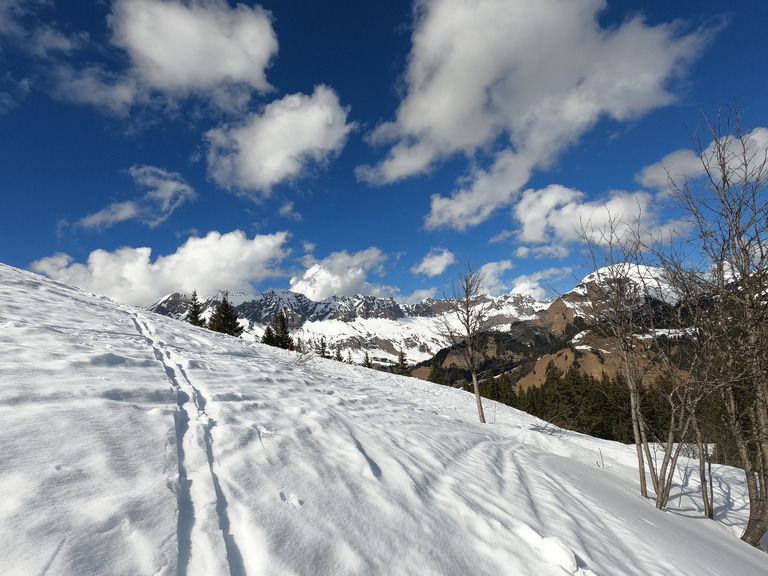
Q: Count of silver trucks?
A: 0